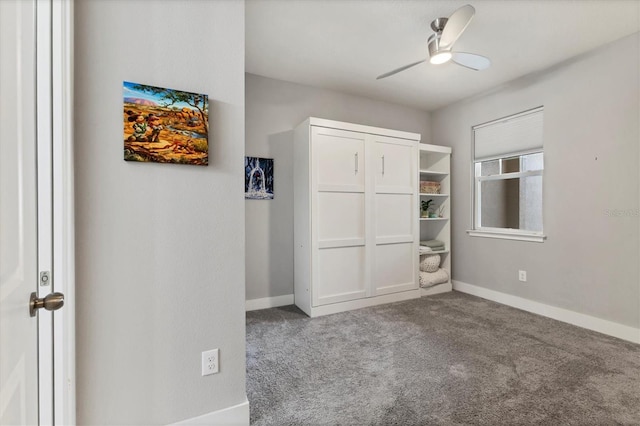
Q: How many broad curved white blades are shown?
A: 3